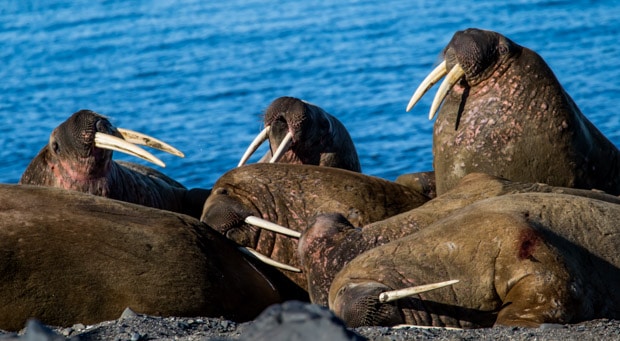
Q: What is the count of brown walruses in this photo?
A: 7